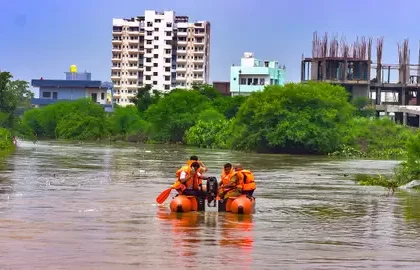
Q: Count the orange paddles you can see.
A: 1